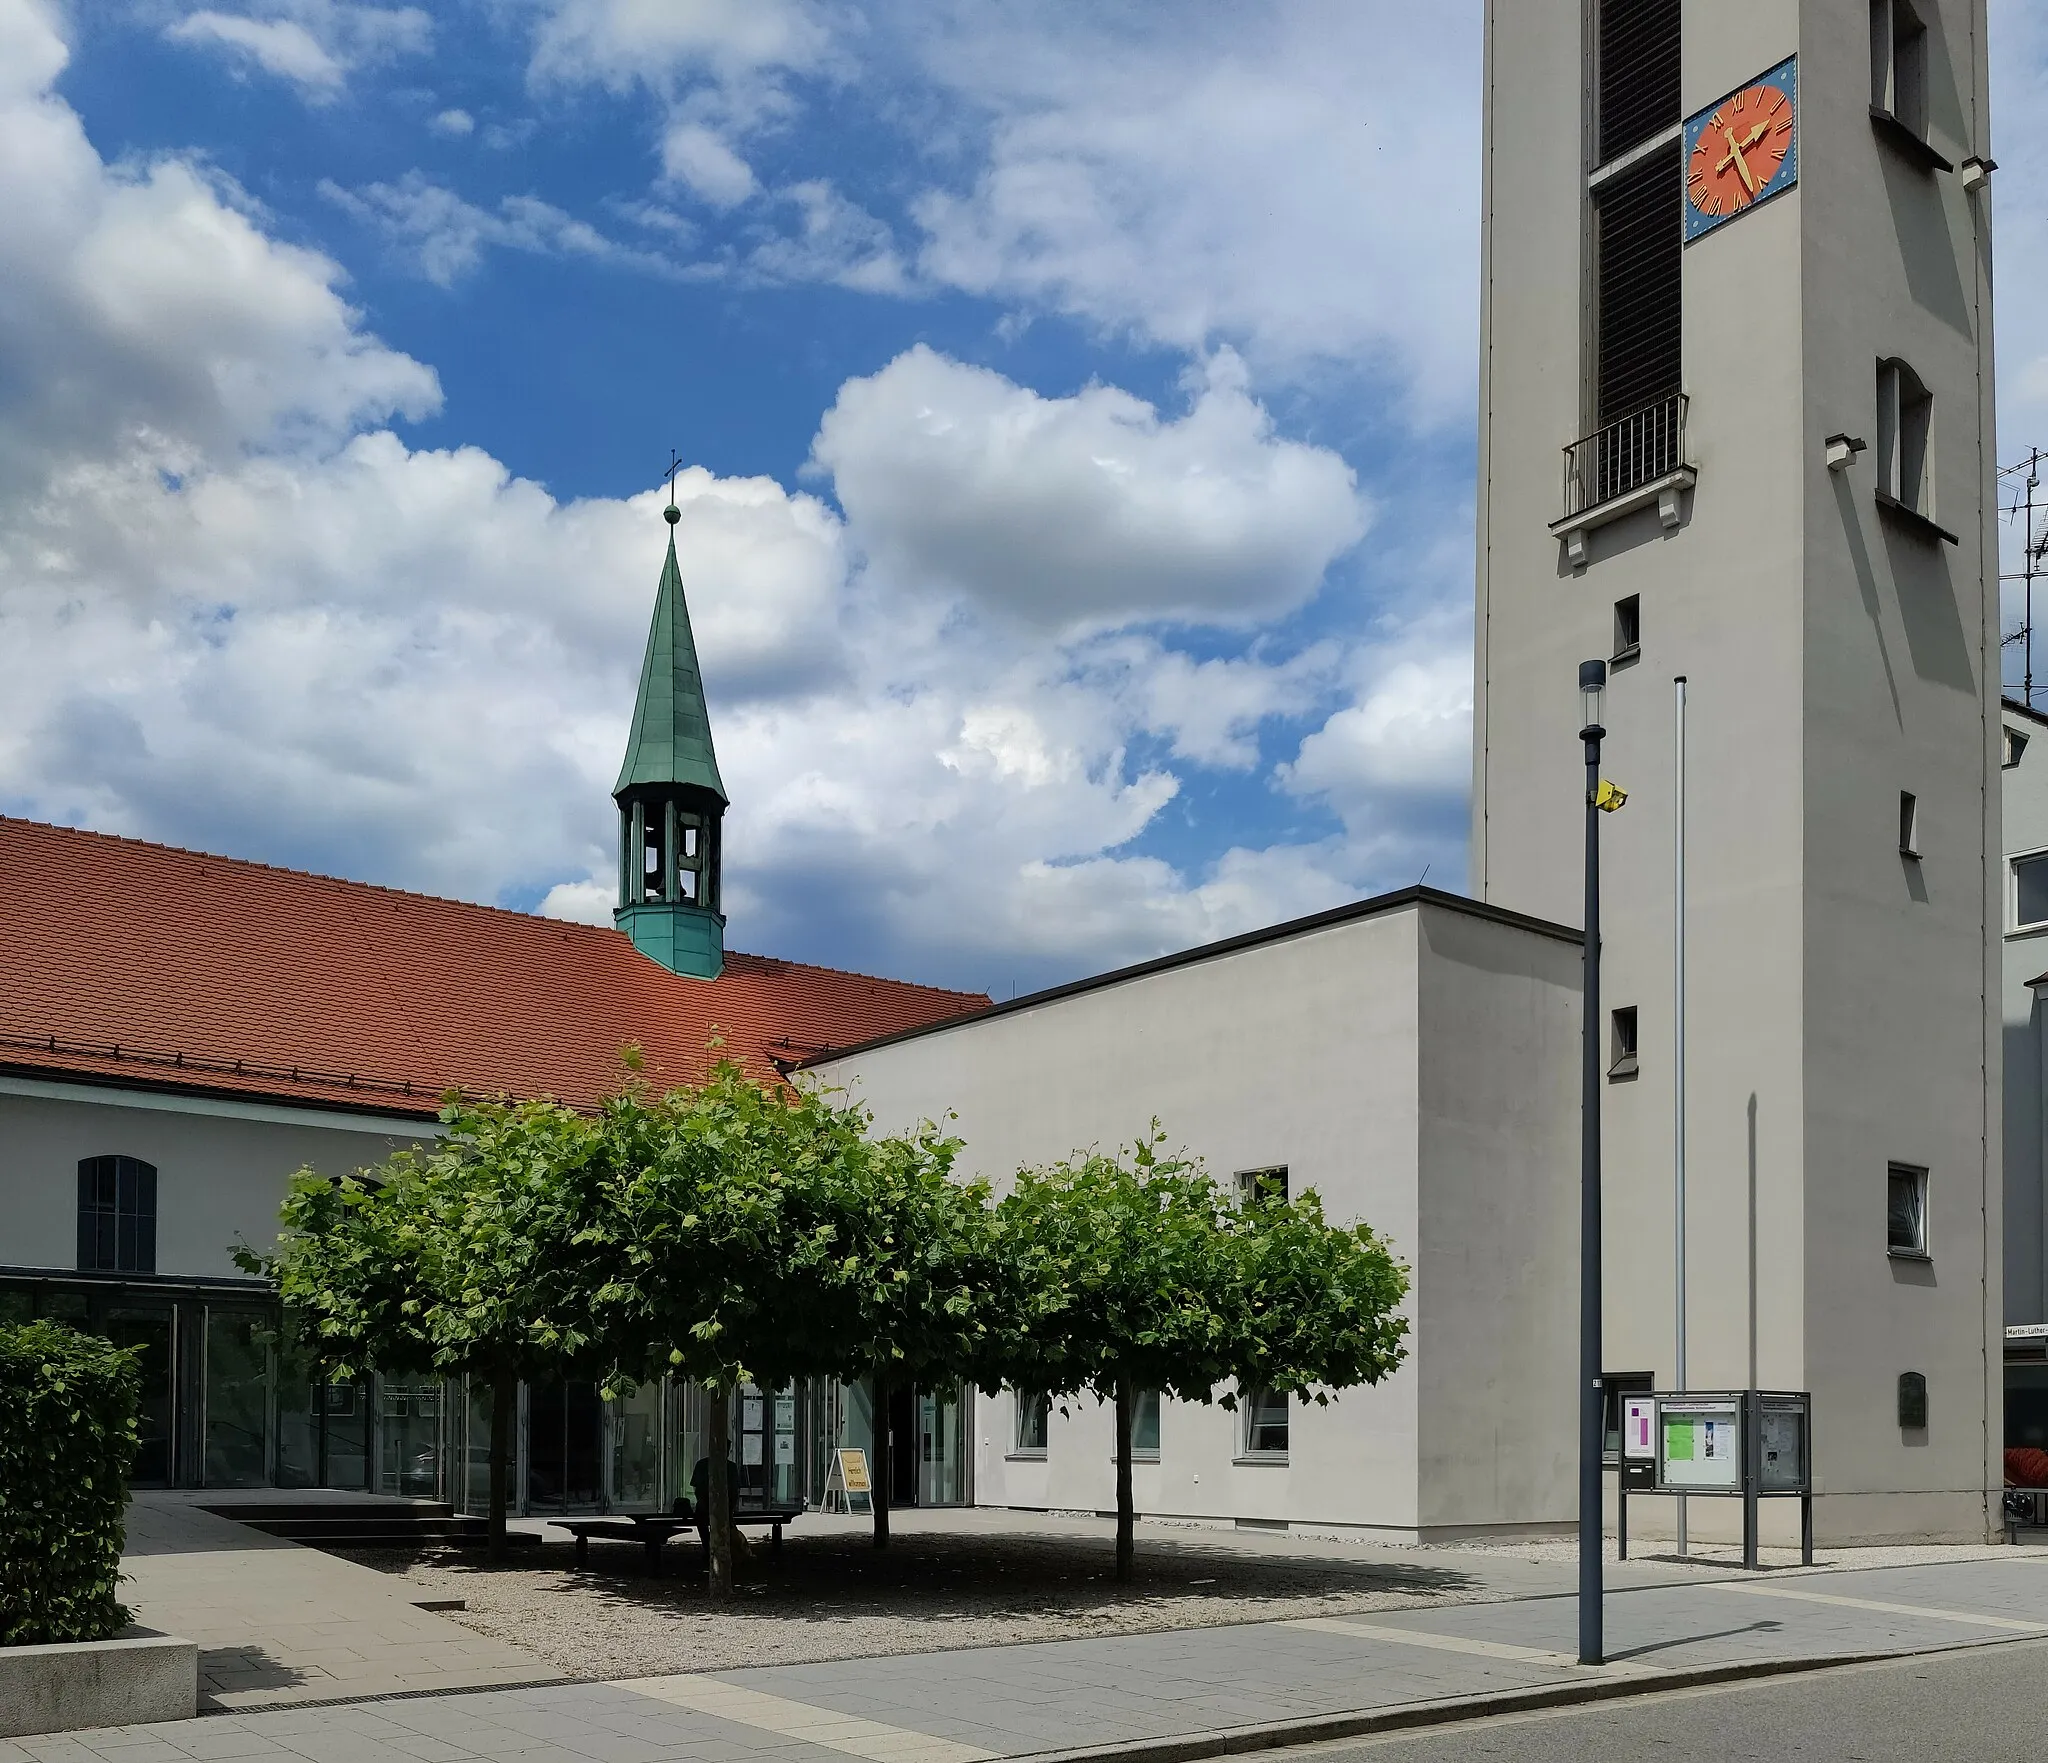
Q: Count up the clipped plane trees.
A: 4